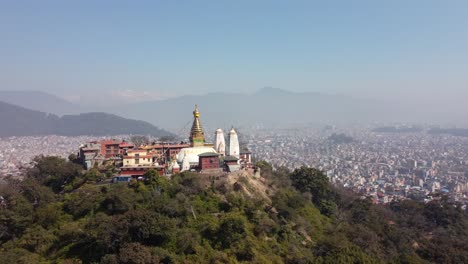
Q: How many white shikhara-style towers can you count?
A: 2